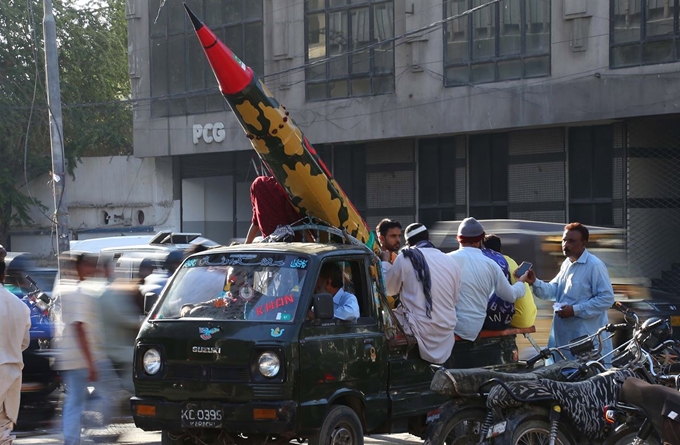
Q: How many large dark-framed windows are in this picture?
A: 4